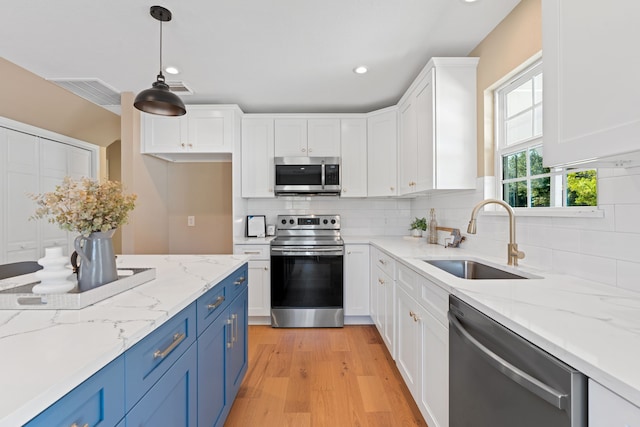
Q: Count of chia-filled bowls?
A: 0